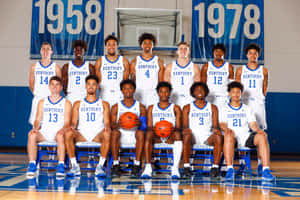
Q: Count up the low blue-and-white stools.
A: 6